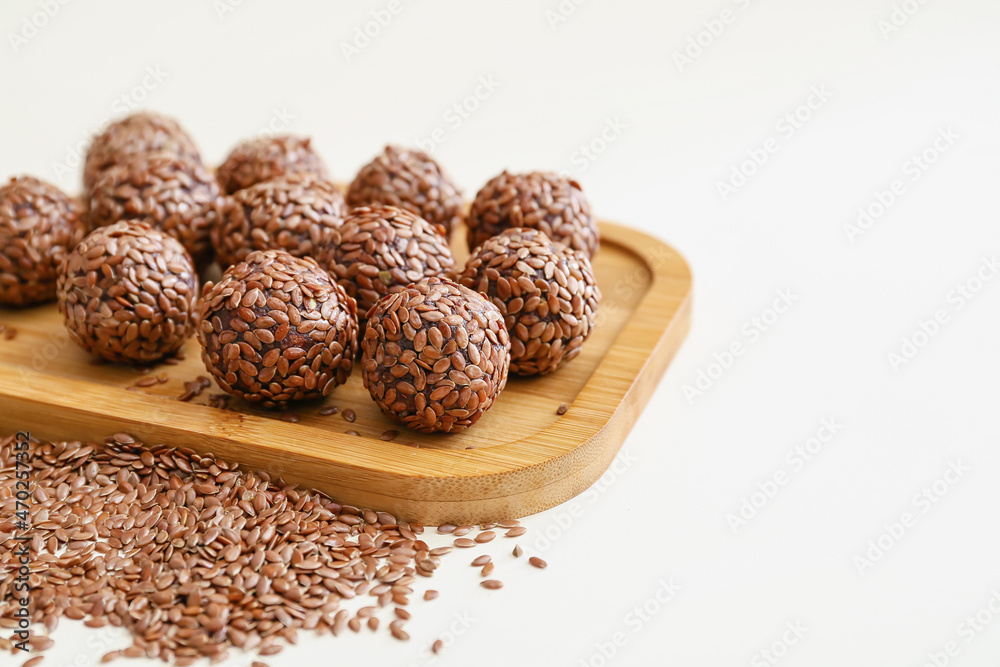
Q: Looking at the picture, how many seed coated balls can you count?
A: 12